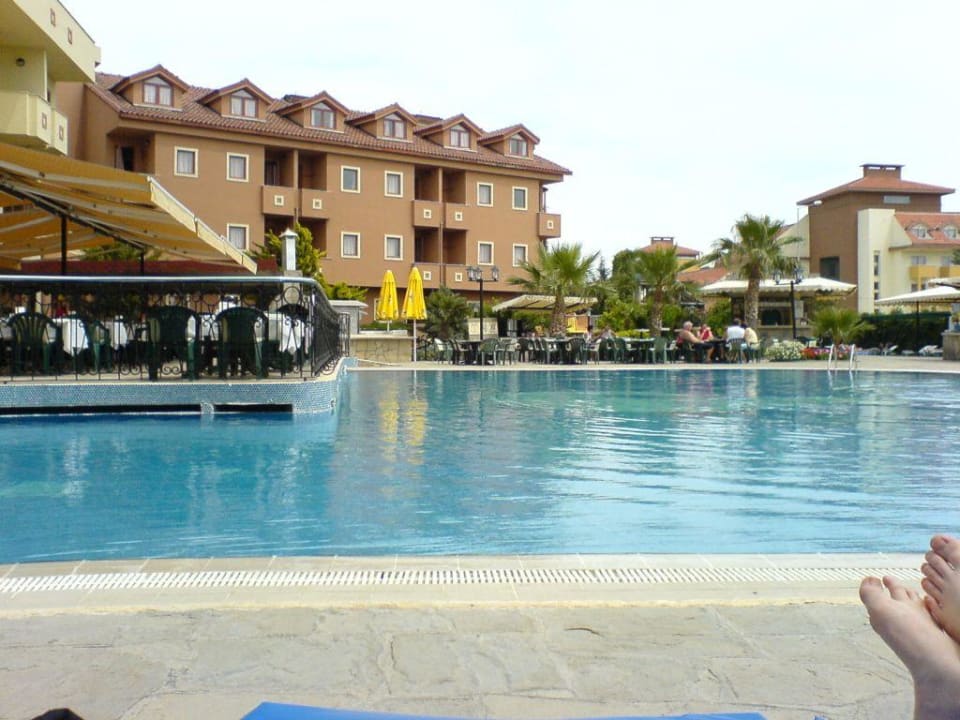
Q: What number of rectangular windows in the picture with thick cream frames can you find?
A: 11